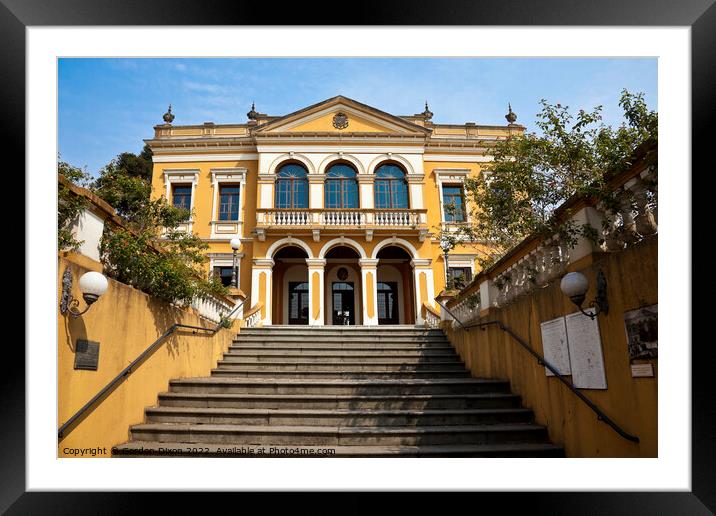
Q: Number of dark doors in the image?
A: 3